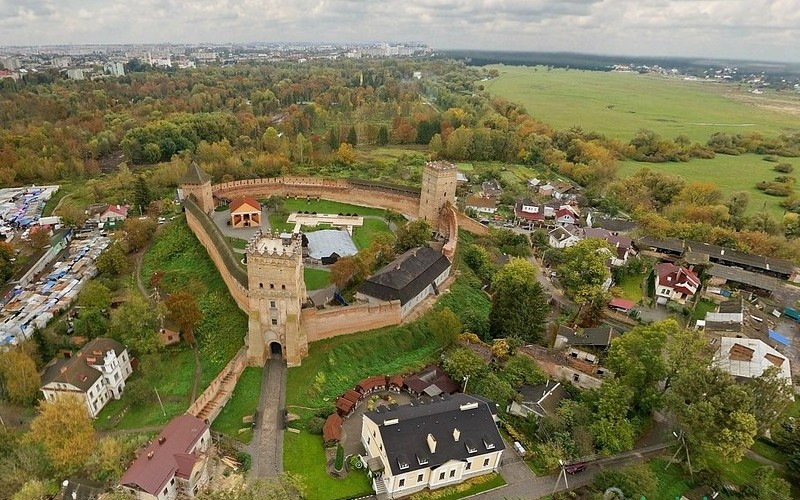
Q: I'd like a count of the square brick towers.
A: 3